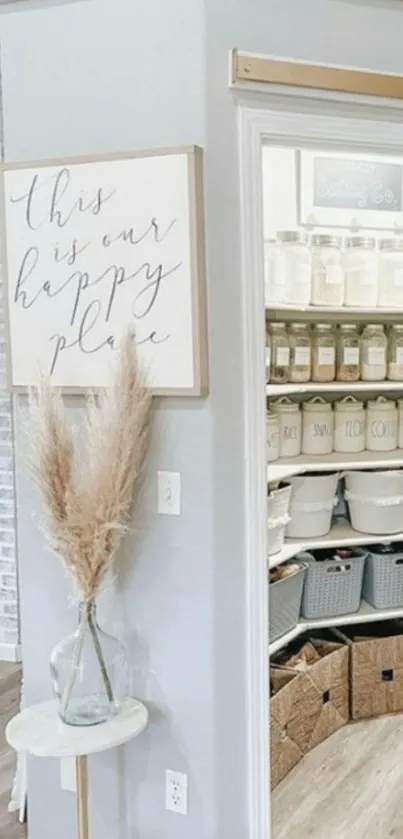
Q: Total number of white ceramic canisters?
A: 6